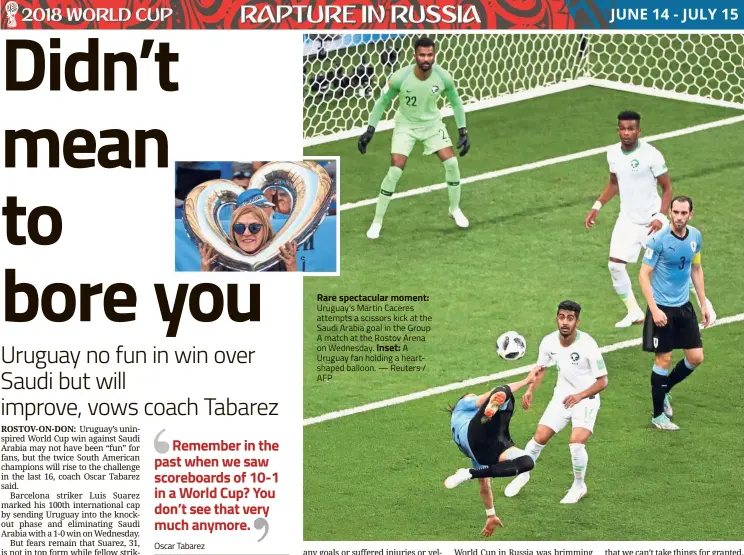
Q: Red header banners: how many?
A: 1